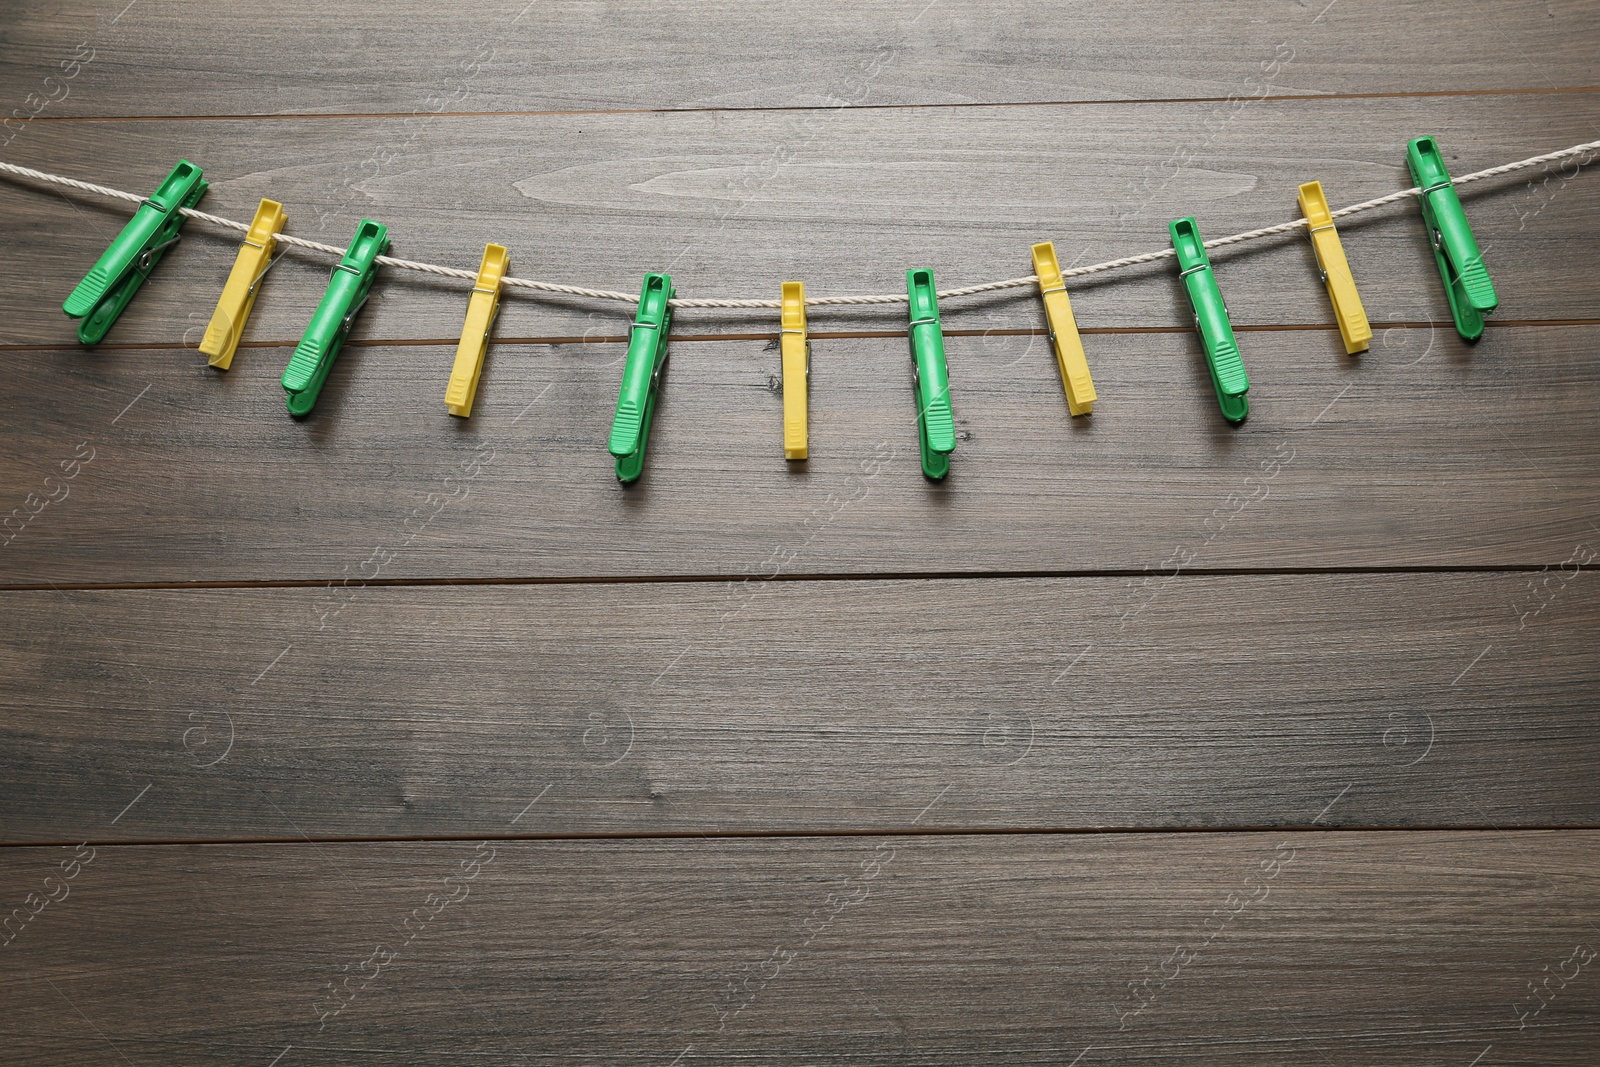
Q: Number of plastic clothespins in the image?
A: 11